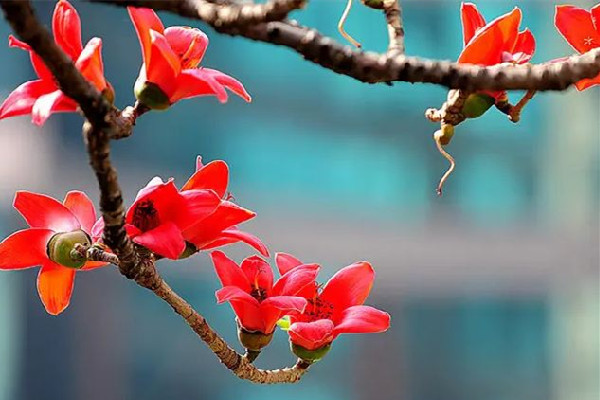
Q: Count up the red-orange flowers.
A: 9